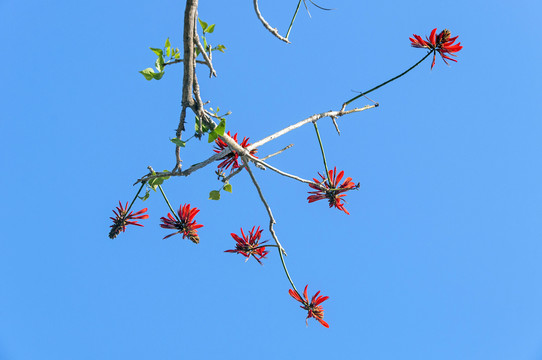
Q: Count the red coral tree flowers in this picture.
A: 7